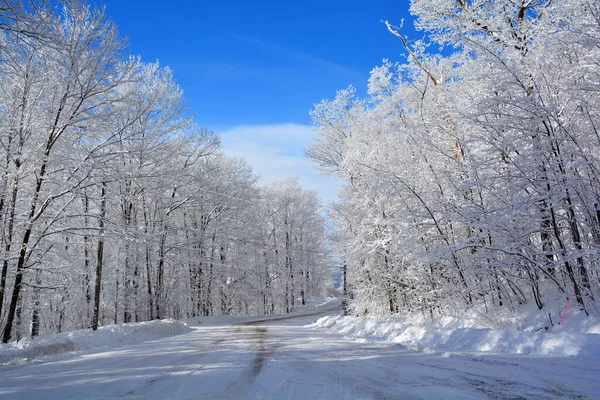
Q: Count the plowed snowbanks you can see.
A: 2